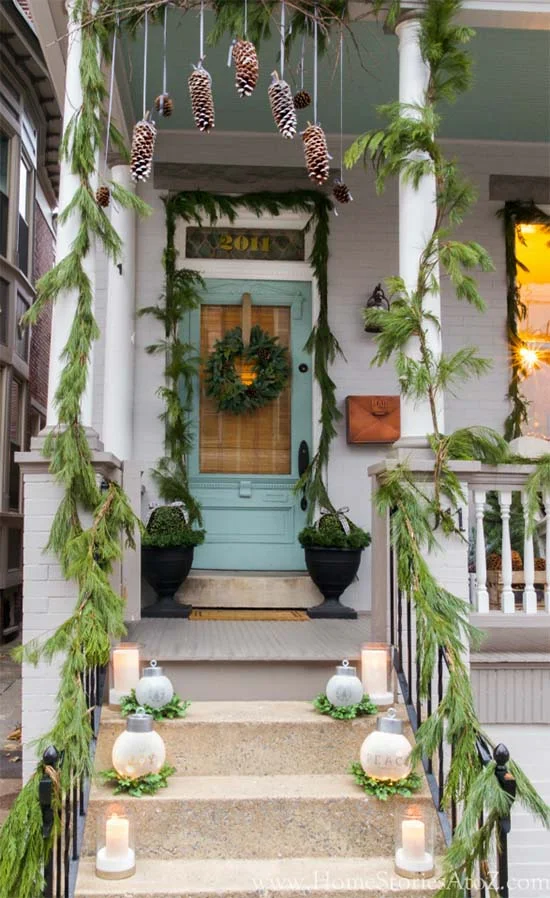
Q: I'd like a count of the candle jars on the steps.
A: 4